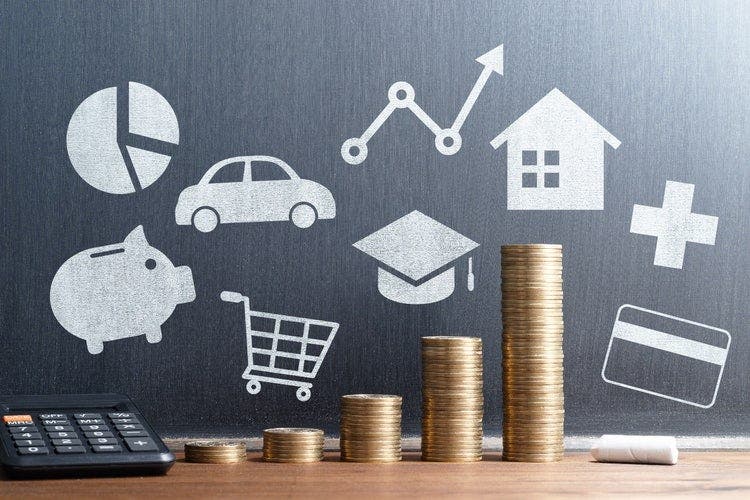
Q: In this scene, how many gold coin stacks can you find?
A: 5